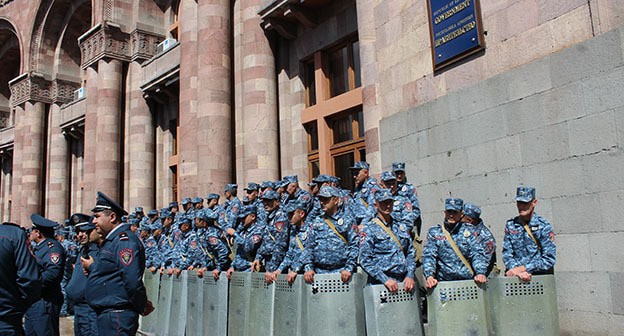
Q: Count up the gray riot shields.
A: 12